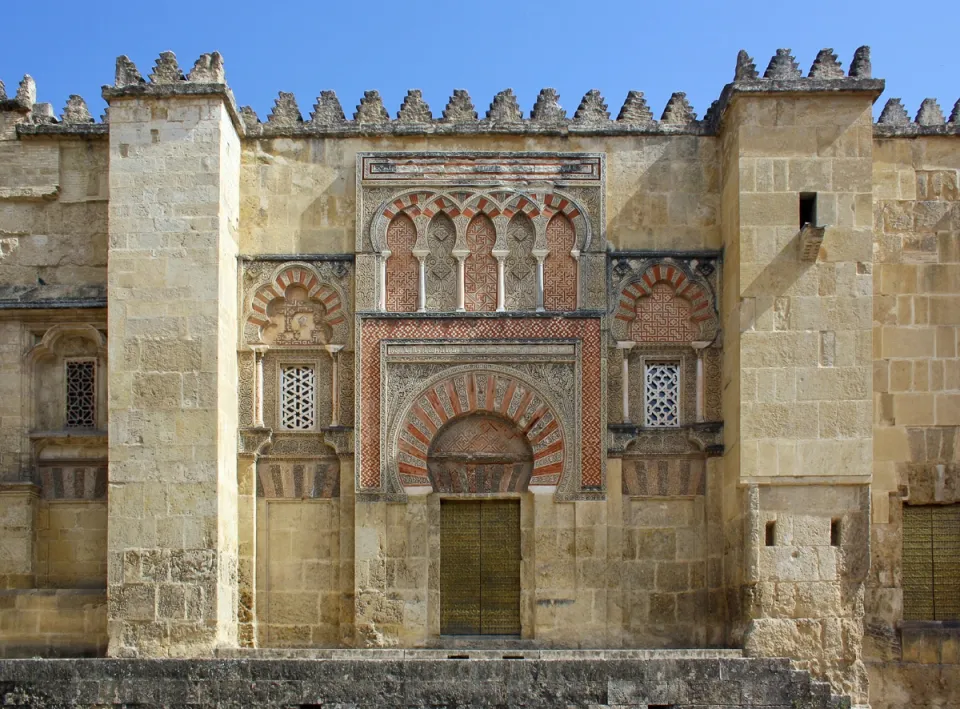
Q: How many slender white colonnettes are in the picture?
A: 10